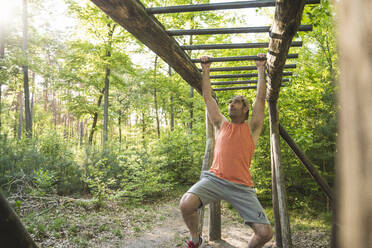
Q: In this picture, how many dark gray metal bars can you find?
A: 8